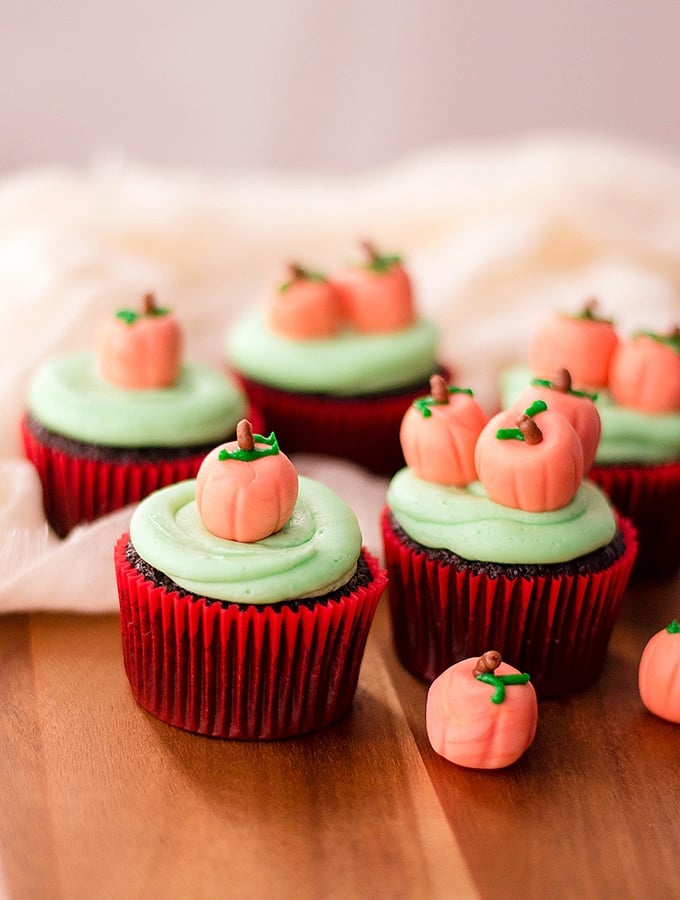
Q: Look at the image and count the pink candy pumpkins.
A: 11